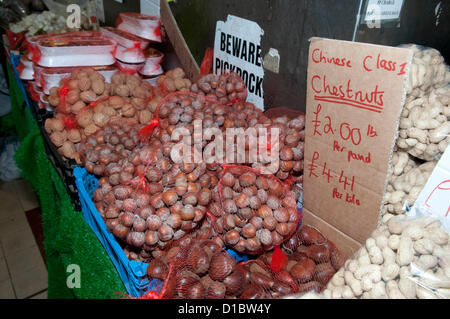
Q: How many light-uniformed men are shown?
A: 0